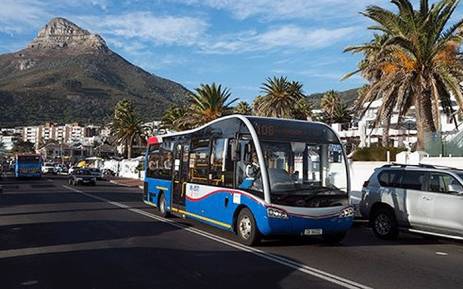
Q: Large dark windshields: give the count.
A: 1